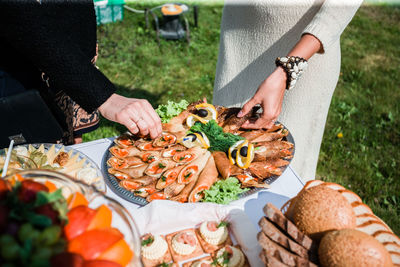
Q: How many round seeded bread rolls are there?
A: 2